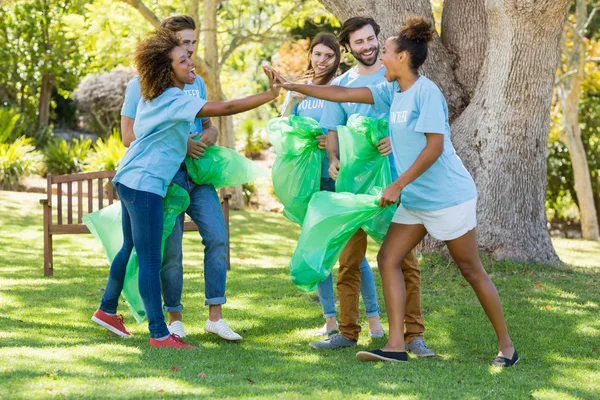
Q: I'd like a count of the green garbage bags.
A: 5